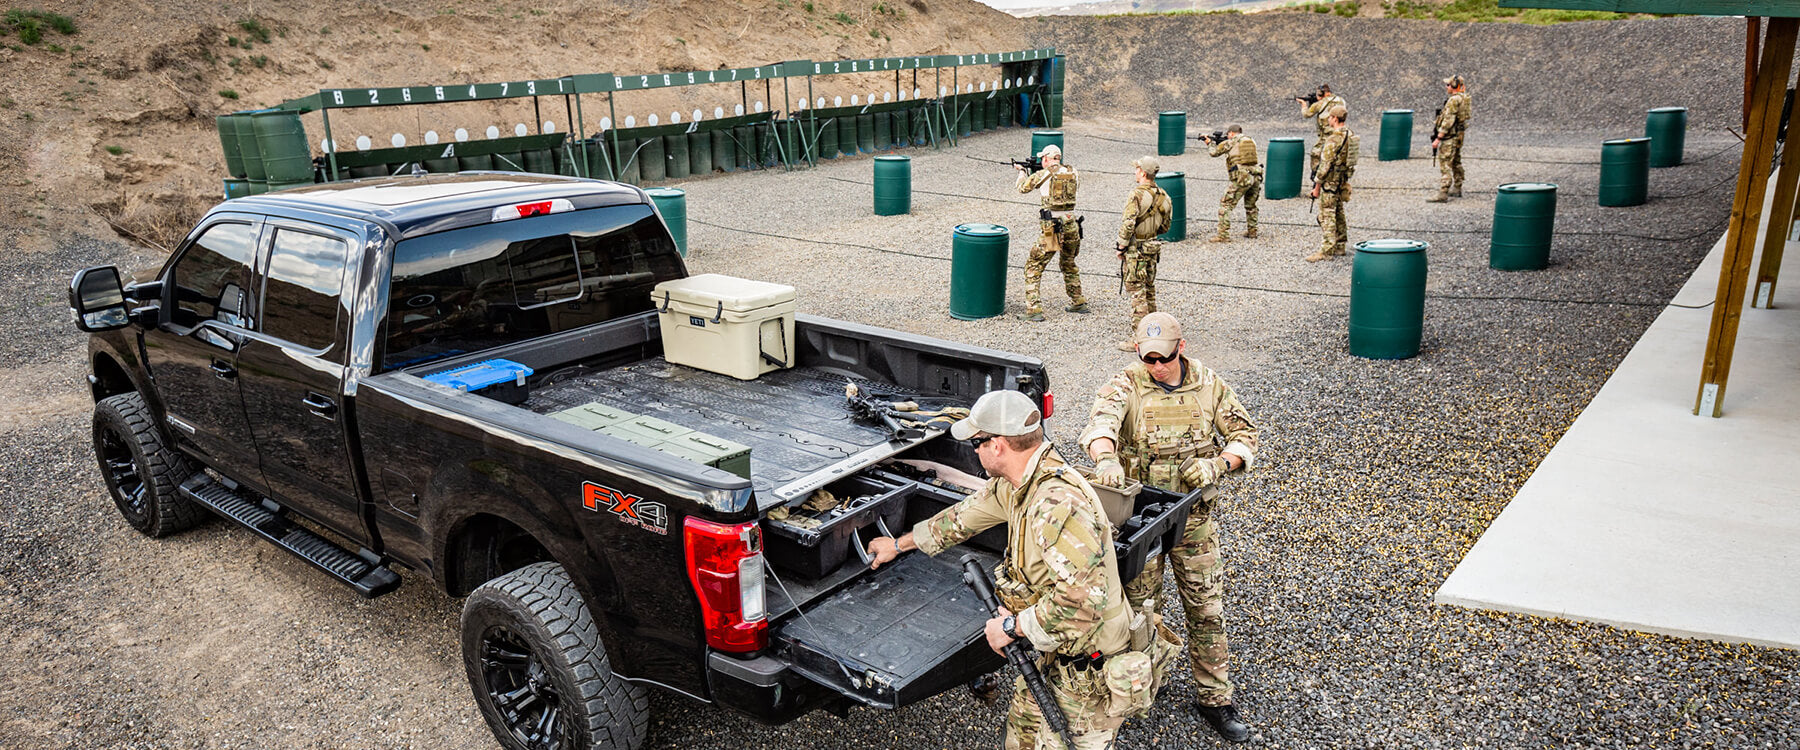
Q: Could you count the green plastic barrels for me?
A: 12